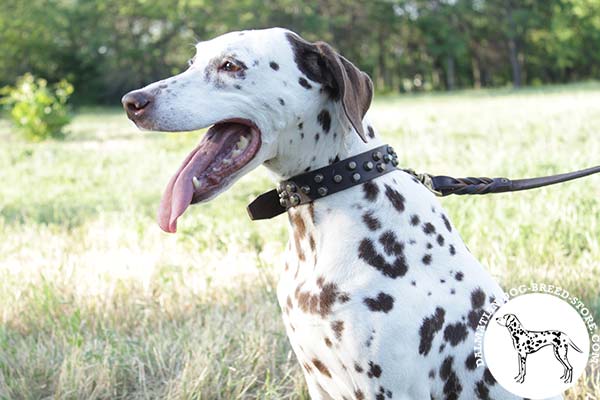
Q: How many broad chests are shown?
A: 1